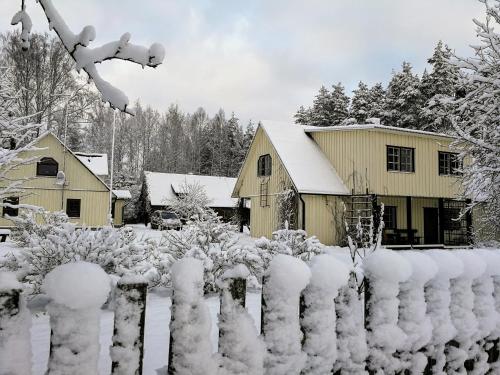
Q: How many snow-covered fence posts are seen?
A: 13